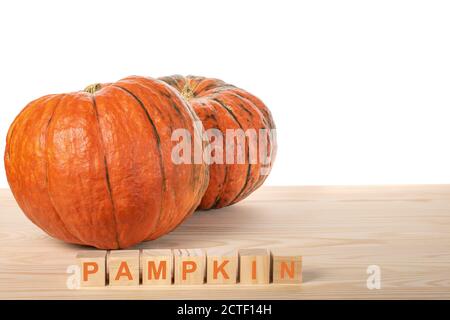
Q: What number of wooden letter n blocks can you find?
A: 1